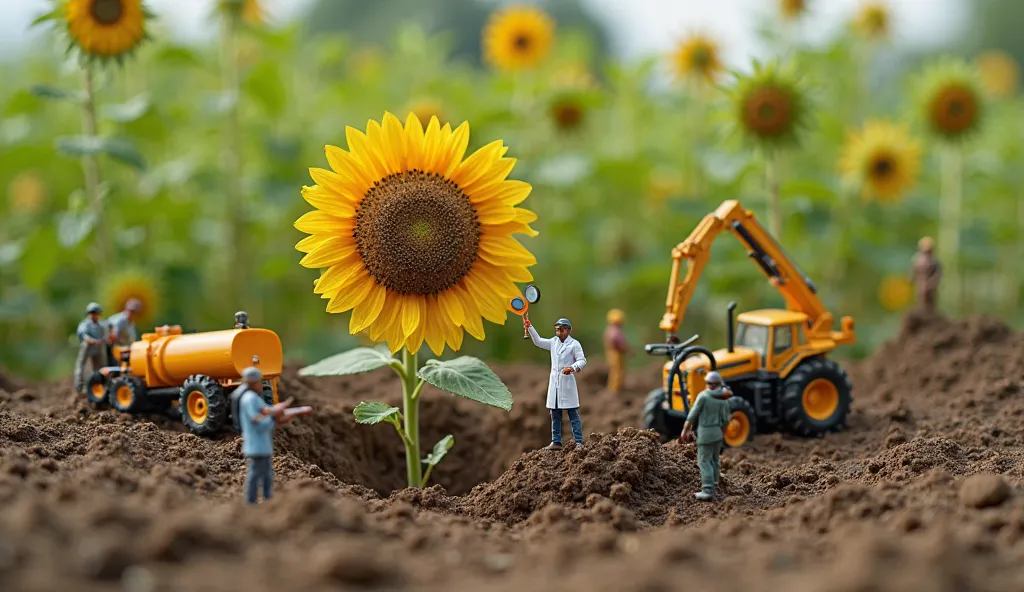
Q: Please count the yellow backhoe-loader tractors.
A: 1